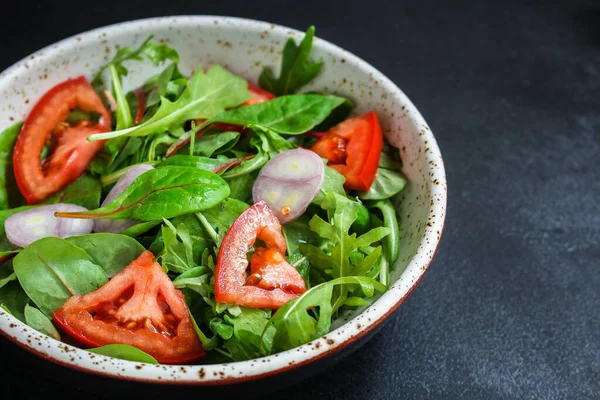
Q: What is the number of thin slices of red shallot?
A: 3